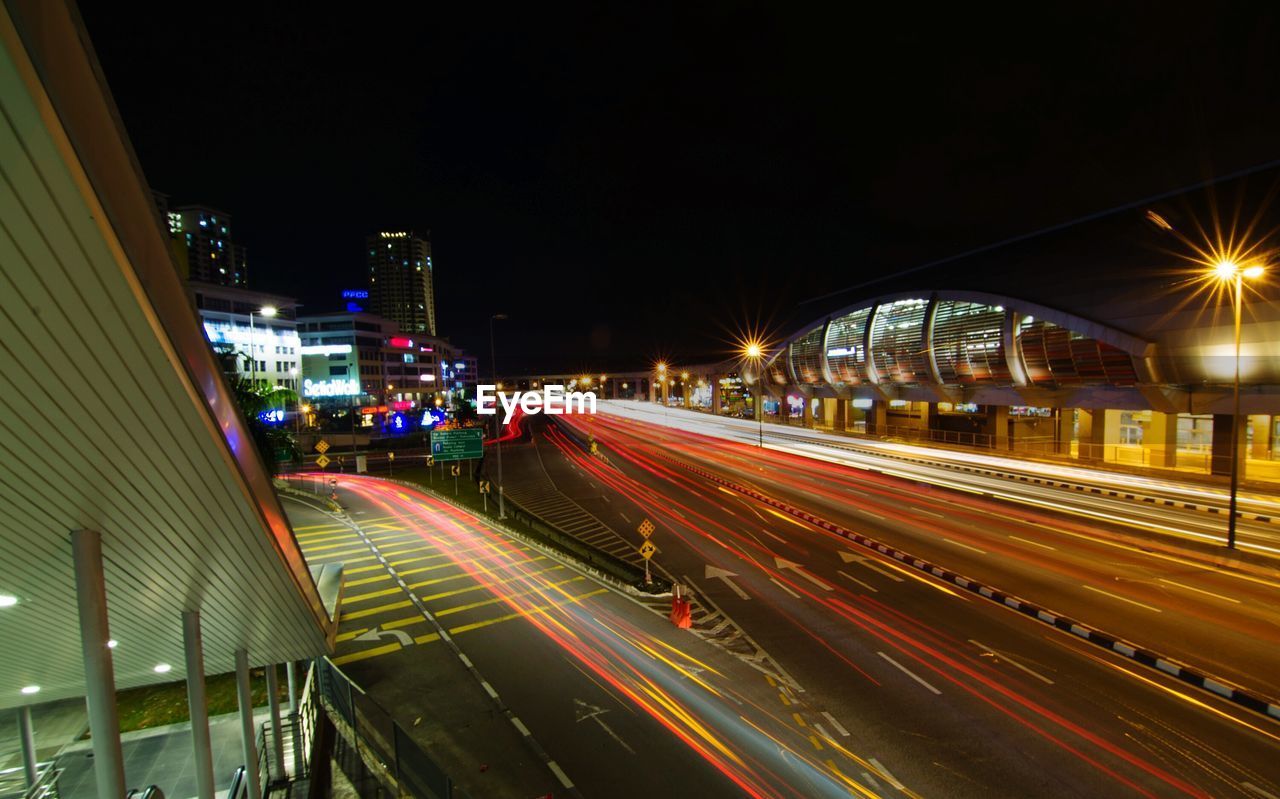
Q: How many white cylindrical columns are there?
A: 6